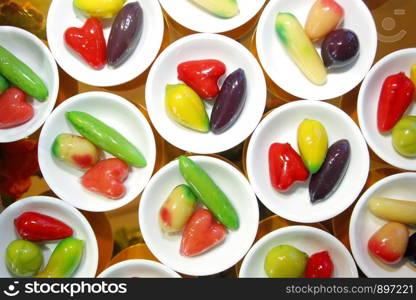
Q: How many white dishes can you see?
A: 13